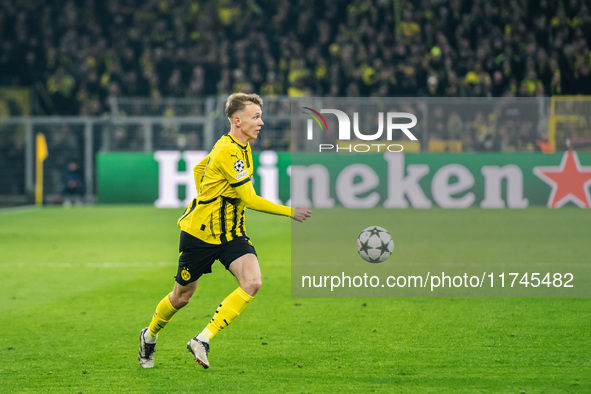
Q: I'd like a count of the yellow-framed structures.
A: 1